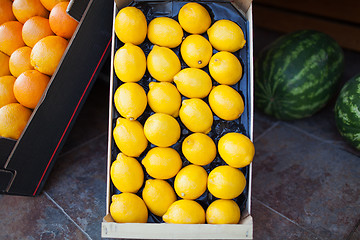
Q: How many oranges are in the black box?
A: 12